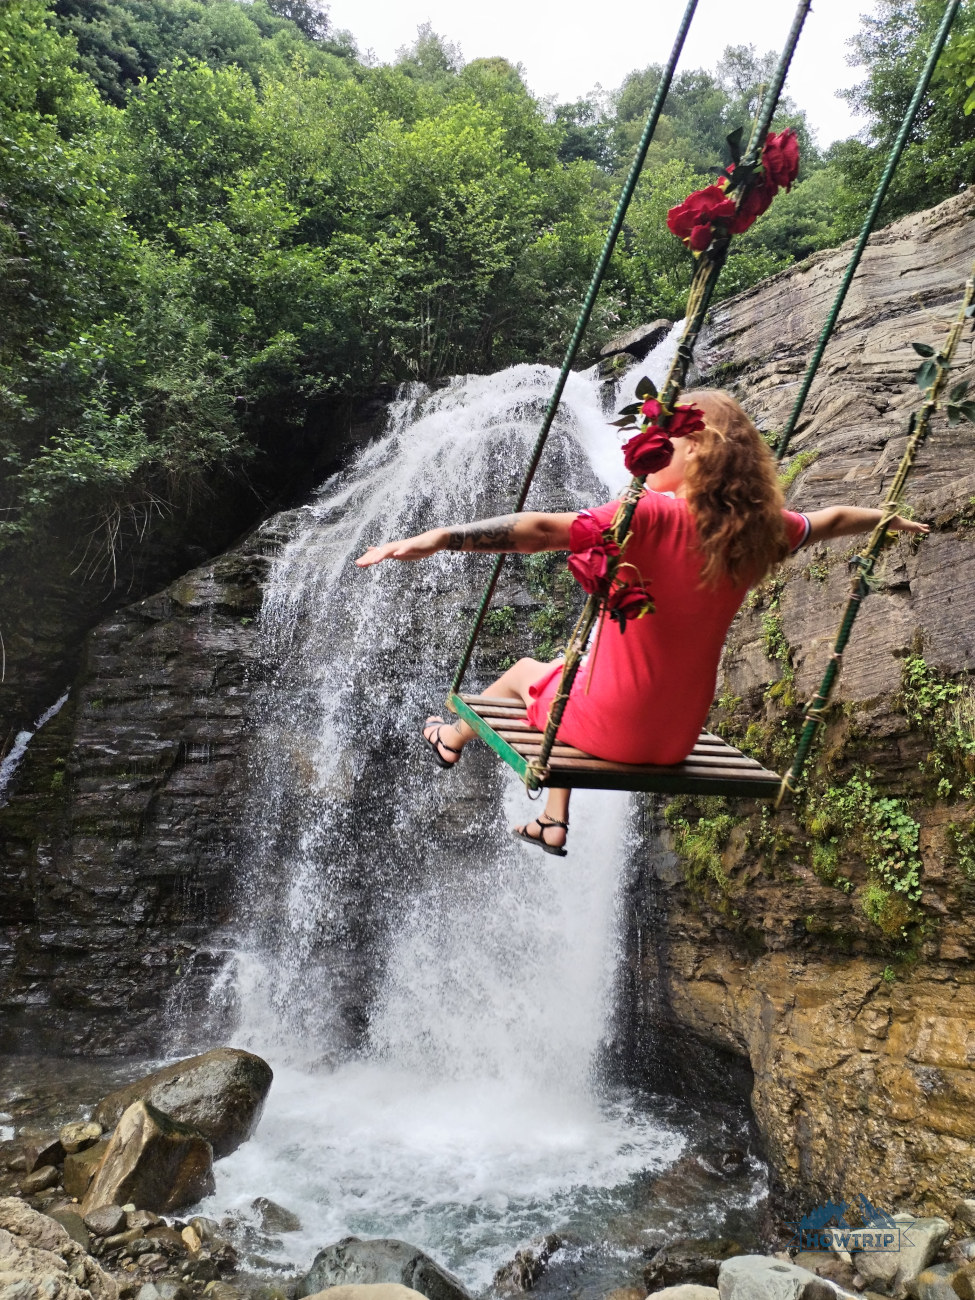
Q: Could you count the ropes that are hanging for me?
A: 4